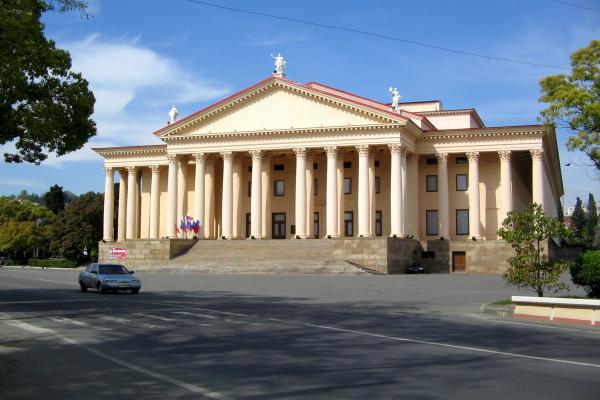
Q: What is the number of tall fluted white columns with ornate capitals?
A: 15